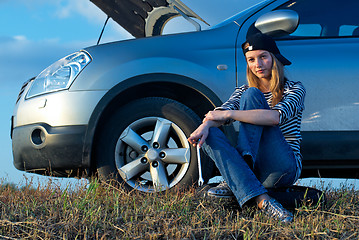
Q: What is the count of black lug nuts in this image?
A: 5